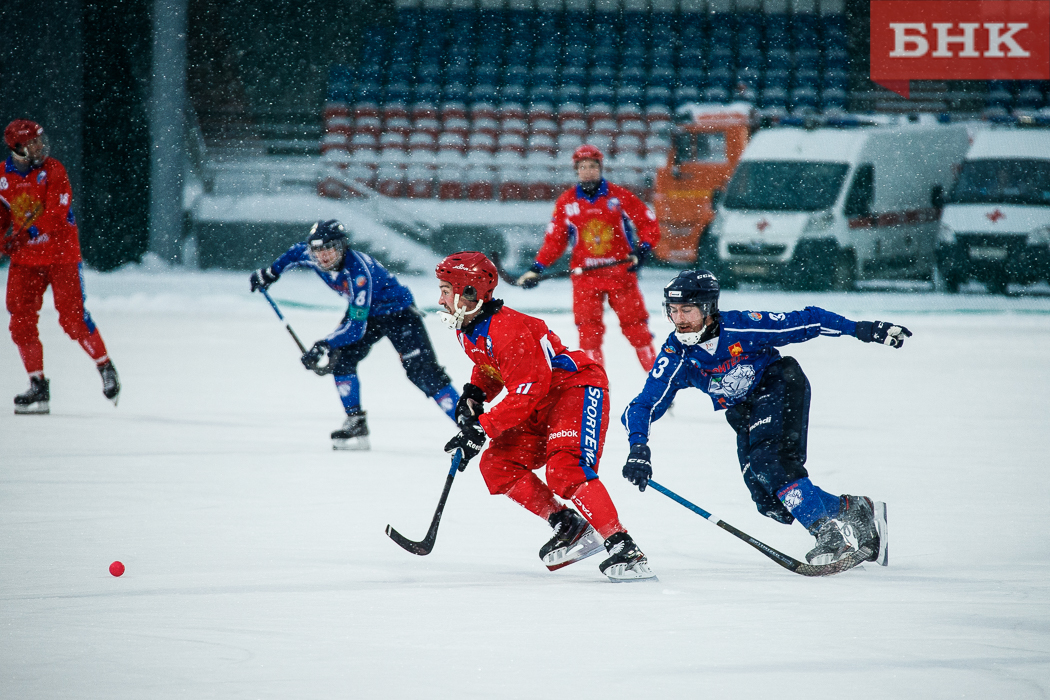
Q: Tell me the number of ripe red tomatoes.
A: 0